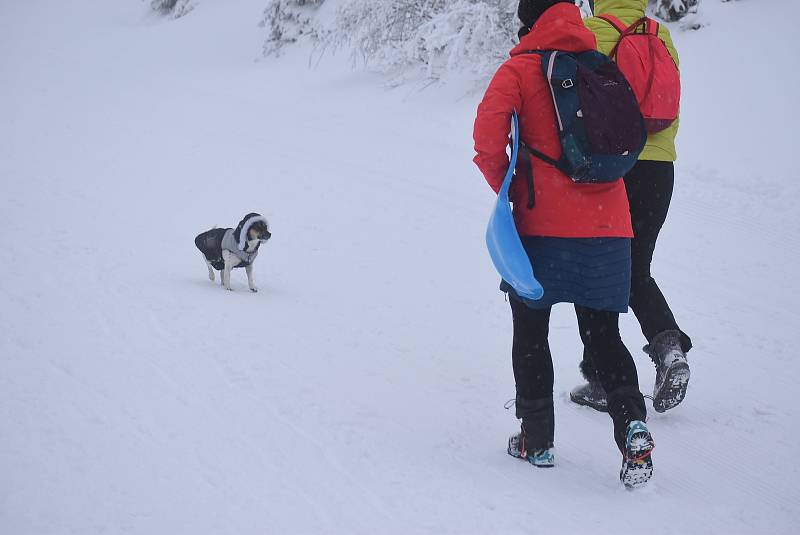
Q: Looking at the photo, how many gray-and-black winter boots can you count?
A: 2